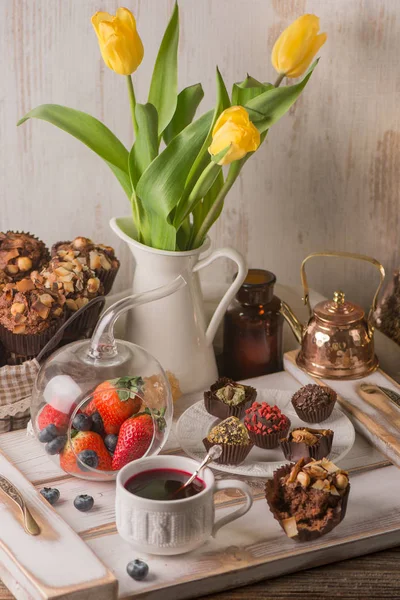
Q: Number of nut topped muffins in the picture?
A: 5